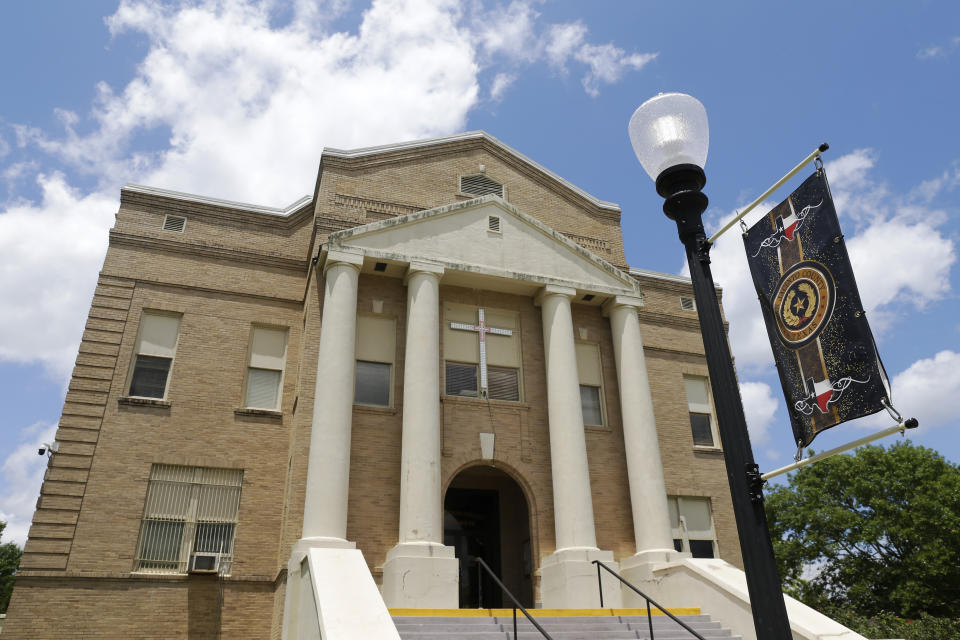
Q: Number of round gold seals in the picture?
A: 1